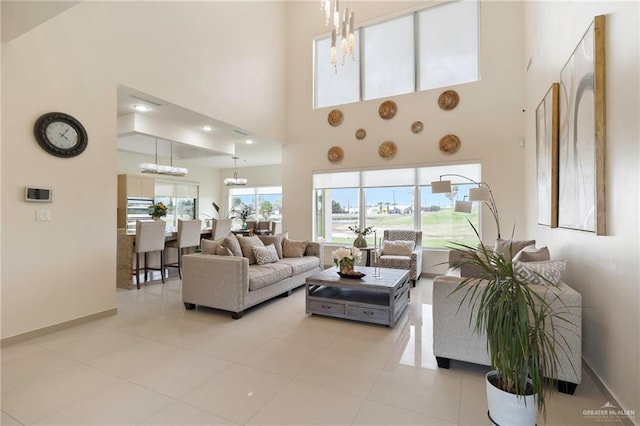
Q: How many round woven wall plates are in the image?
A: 8